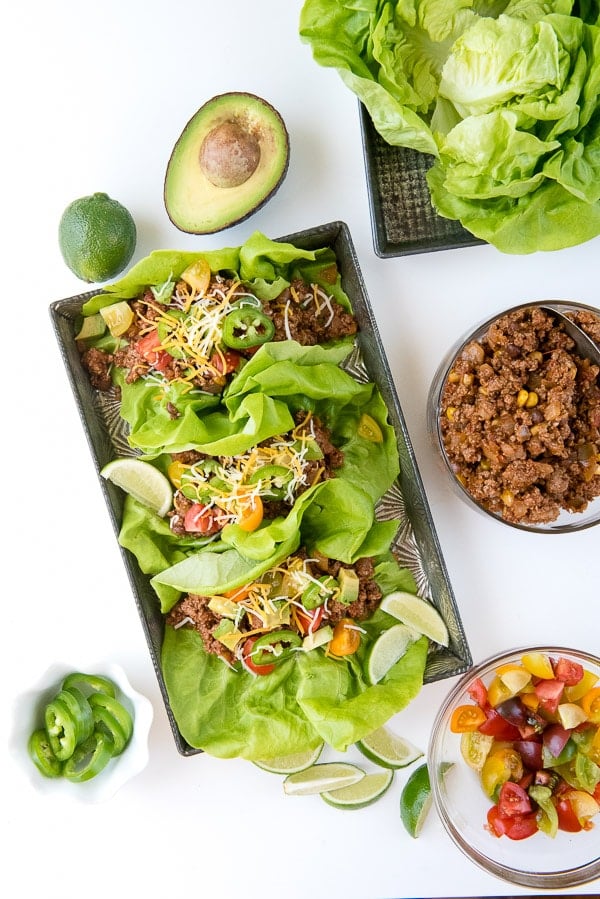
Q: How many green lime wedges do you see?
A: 8